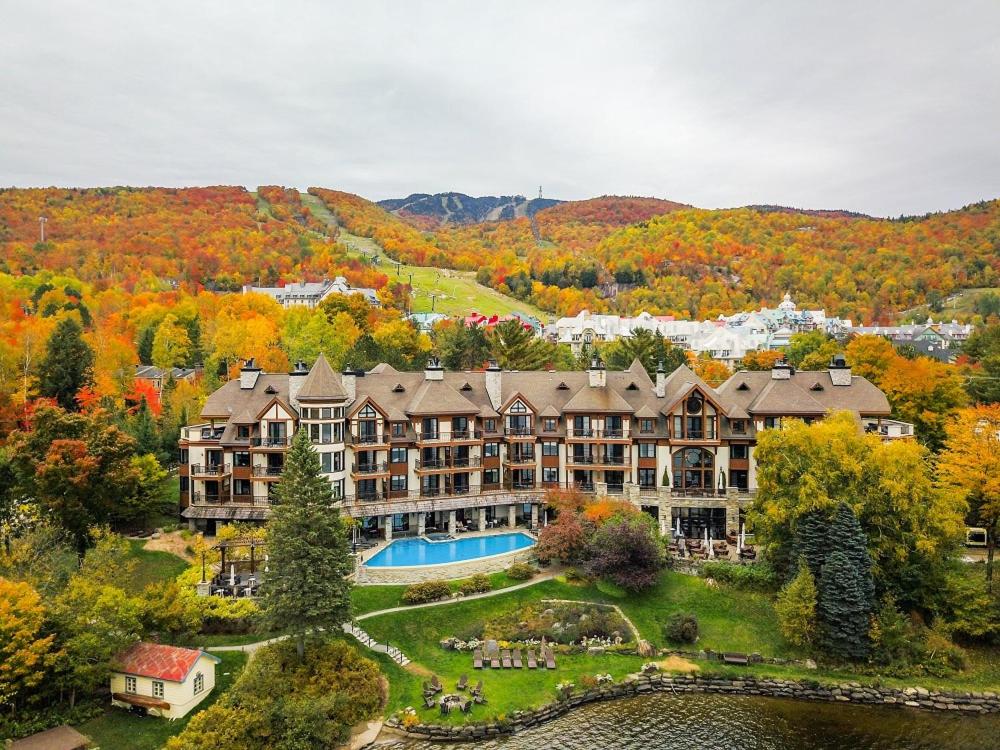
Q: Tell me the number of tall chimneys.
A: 9